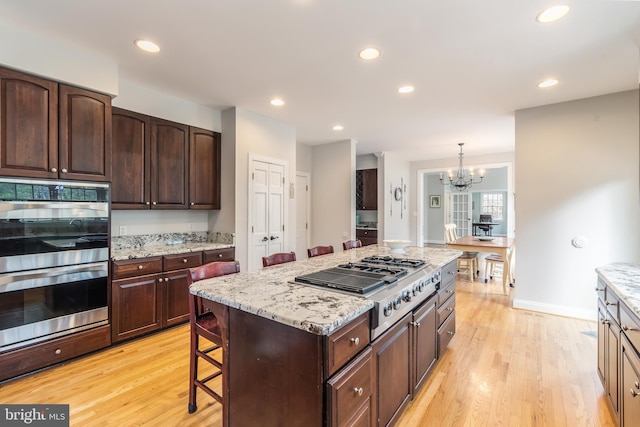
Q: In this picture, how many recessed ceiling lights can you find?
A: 7